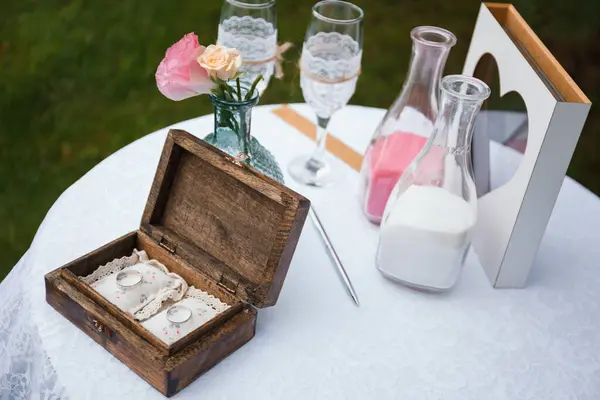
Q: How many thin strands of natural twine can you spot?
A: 2